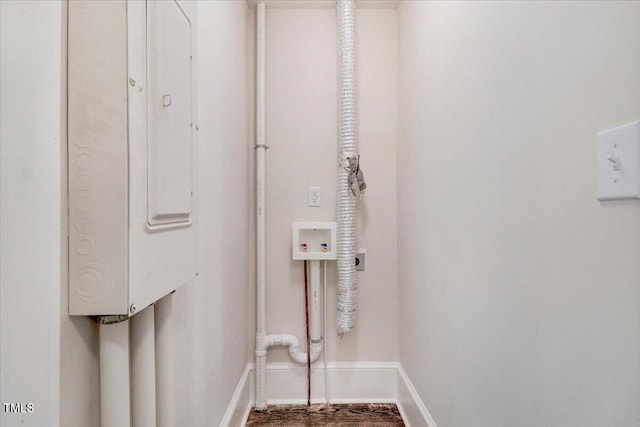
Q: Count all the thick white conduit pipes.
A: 3